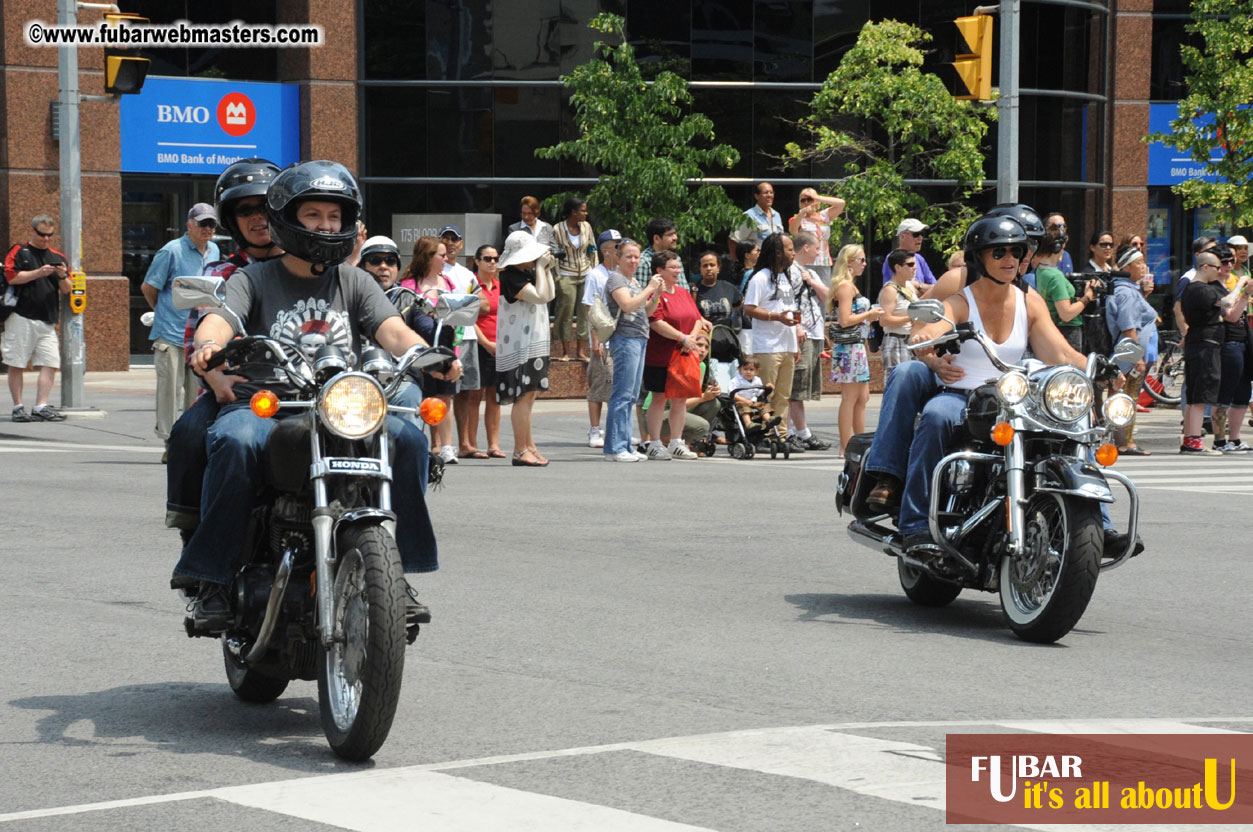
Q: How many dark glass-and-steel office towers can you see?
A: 1